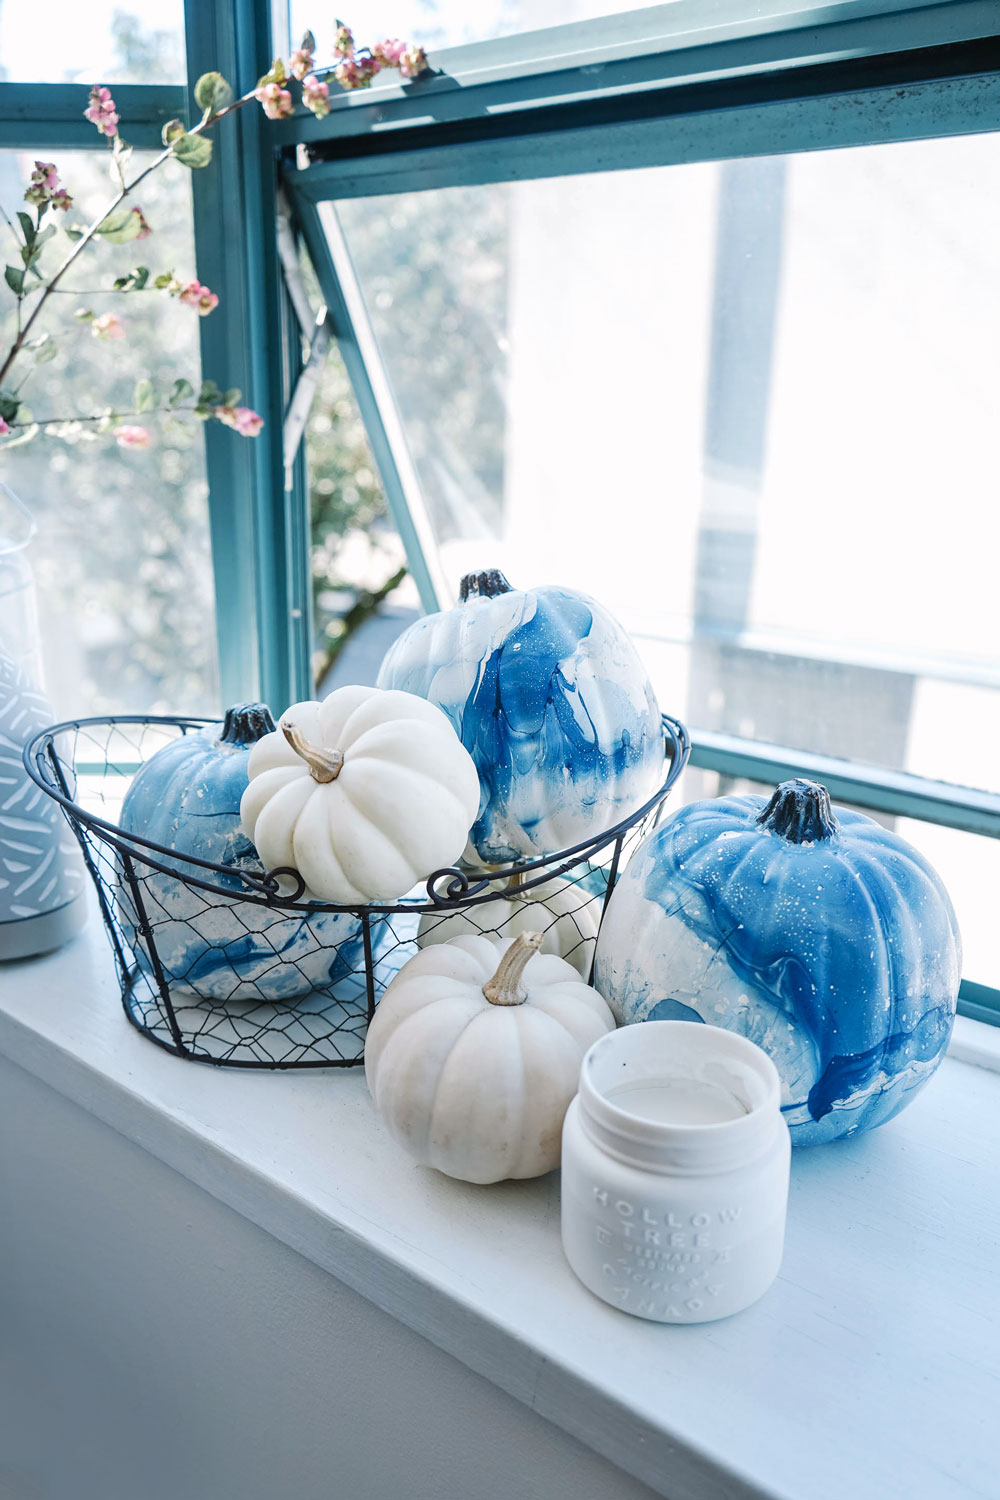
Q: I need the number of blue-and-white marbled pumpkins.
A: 3